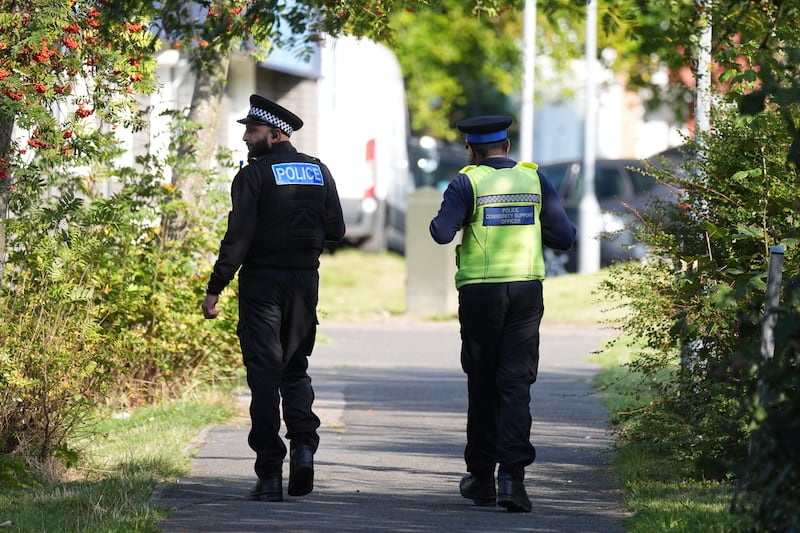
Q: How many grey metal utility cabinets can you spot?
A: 1